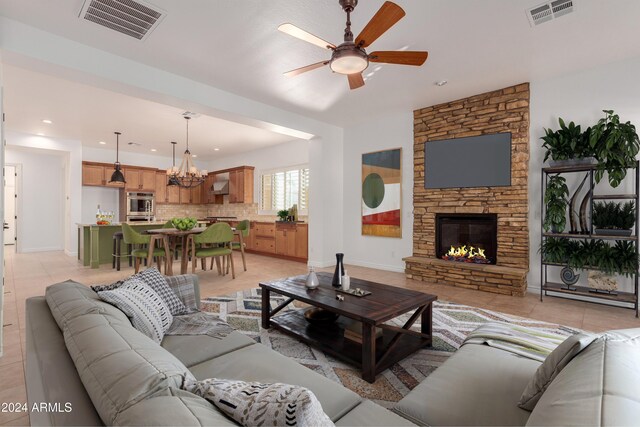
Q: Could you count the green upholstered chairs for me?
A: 4